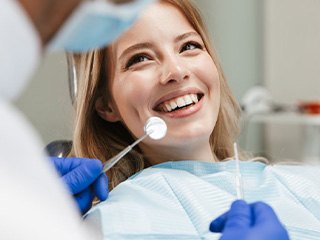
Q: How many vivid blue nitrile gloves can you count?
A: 2